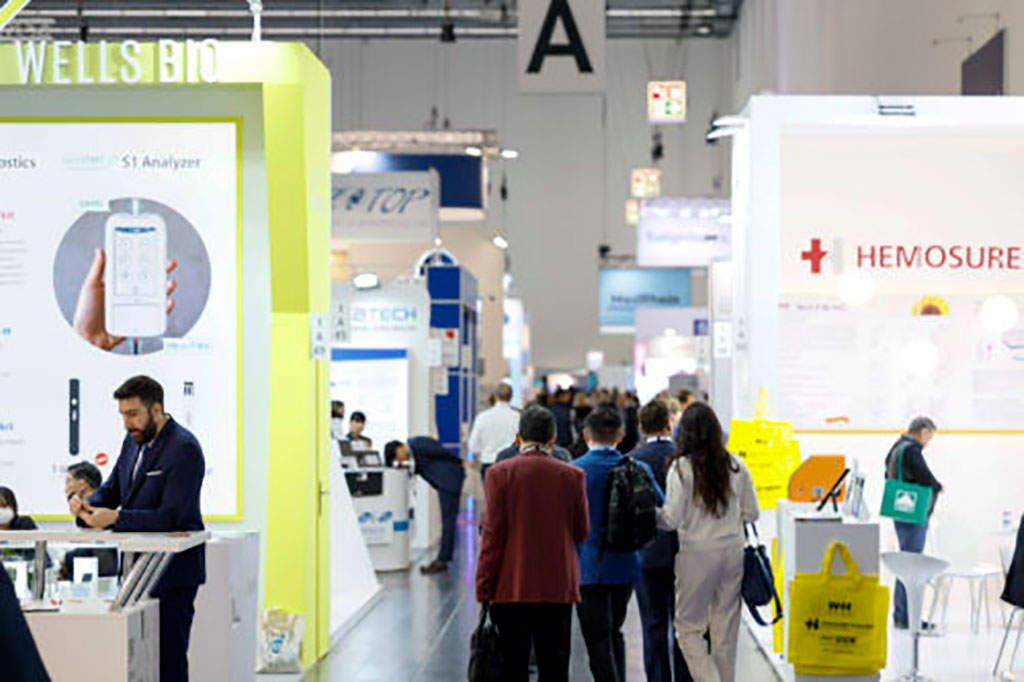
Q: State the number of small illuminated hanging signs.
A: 3